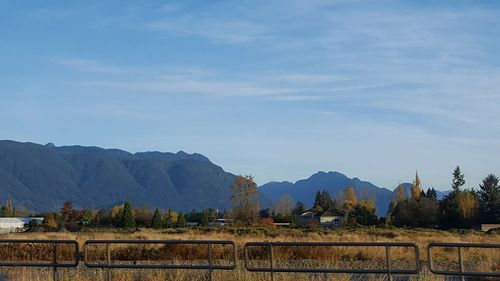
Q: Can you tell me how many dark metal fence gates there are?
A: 4